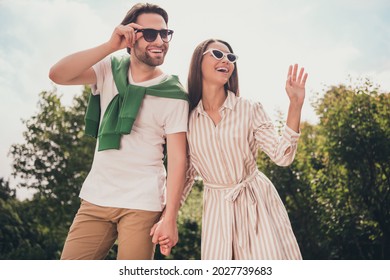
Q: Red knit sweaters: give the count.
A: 0